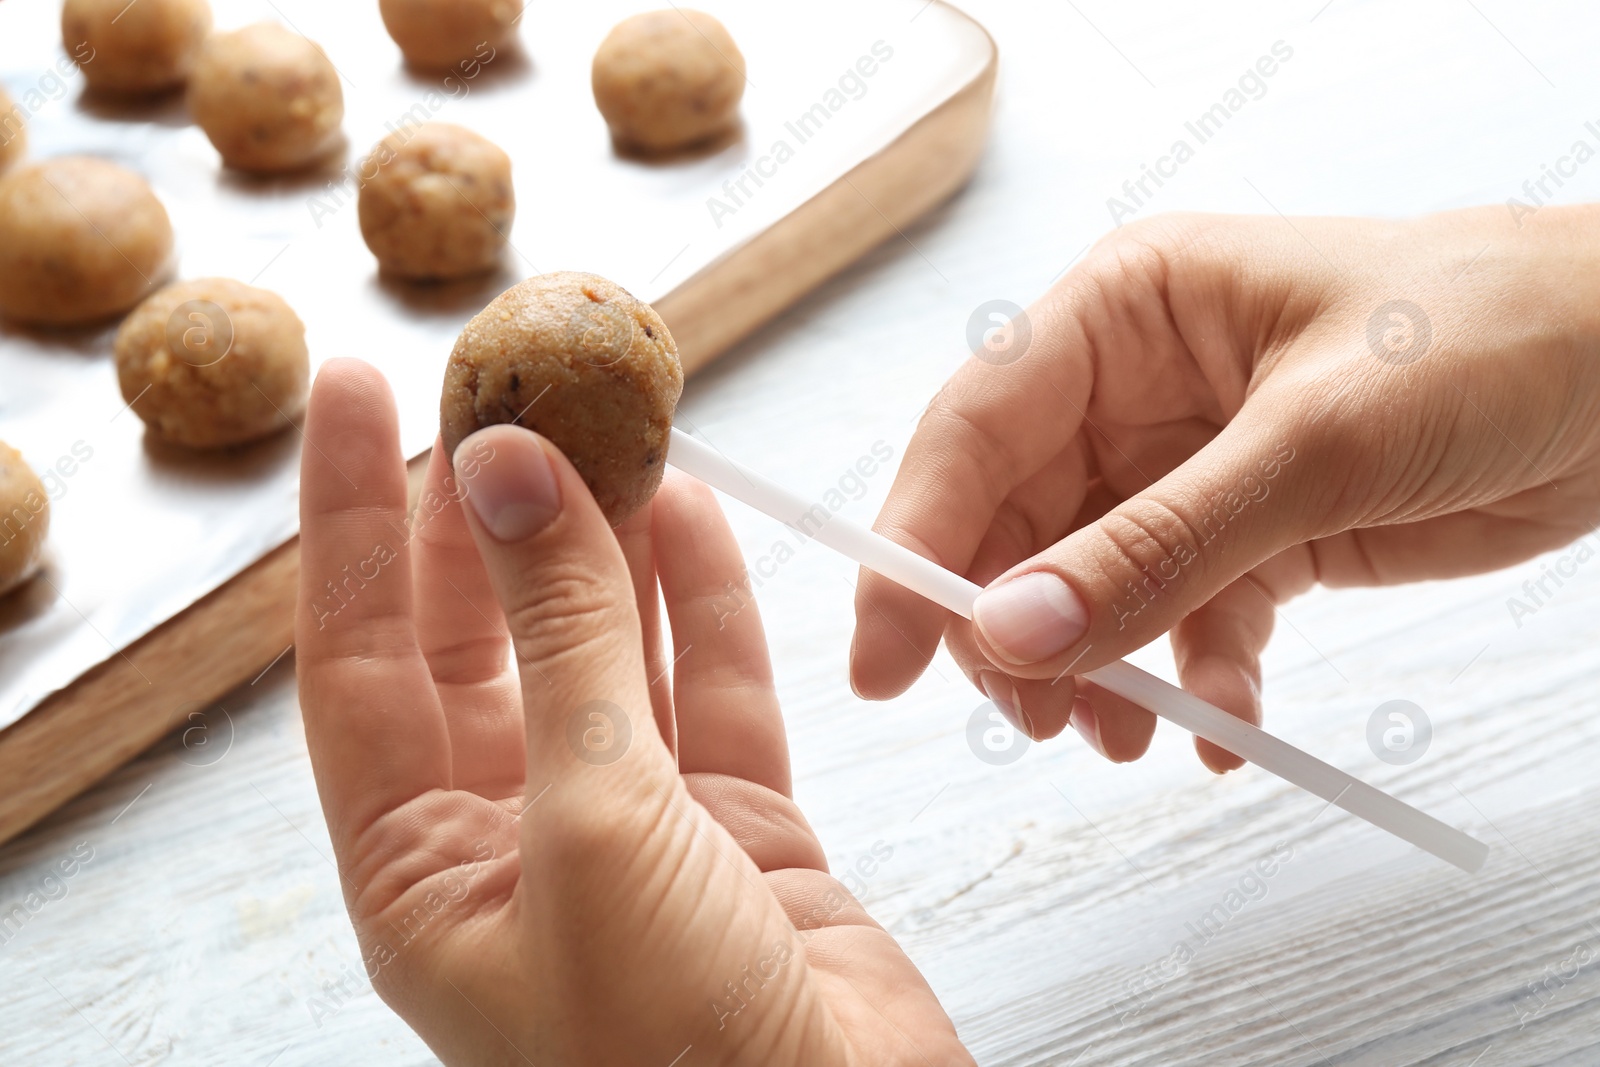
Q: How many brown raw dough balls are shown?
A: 10